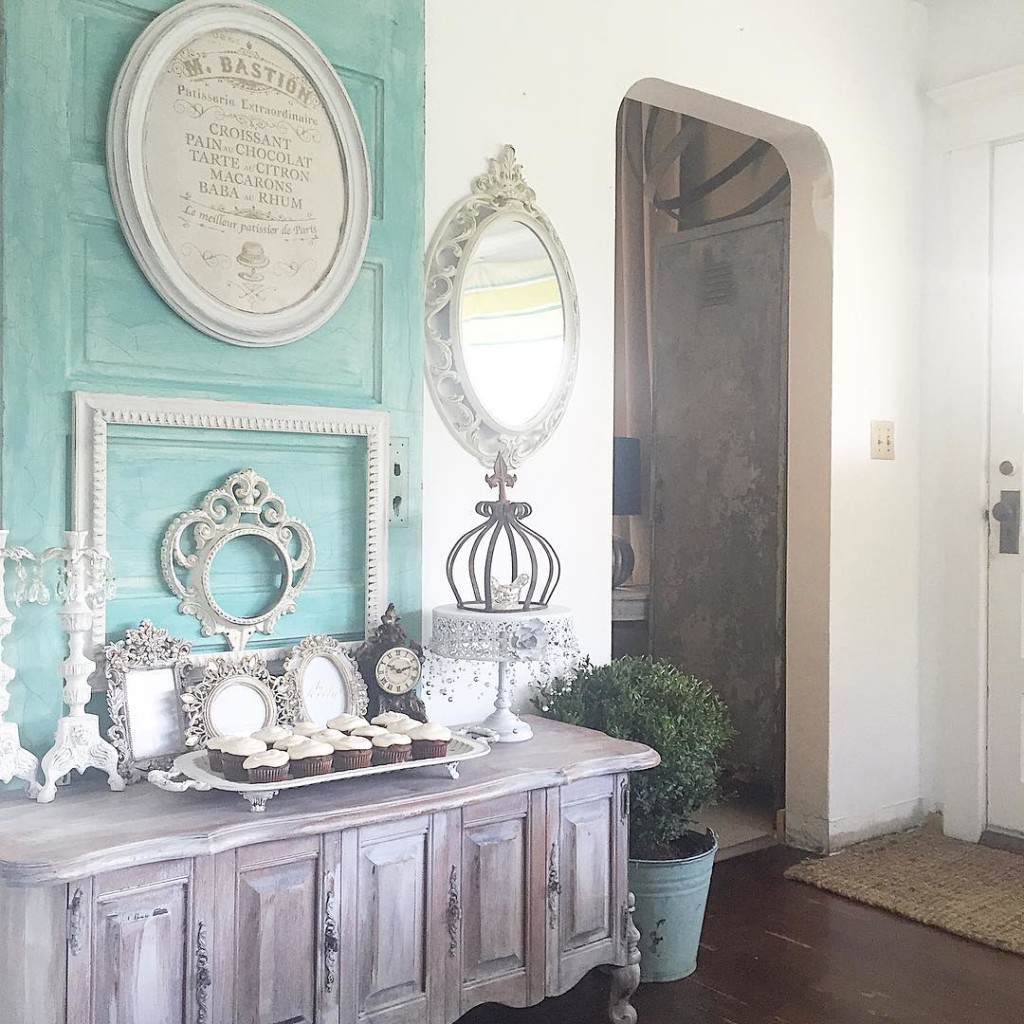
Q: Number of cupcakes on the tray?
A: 15